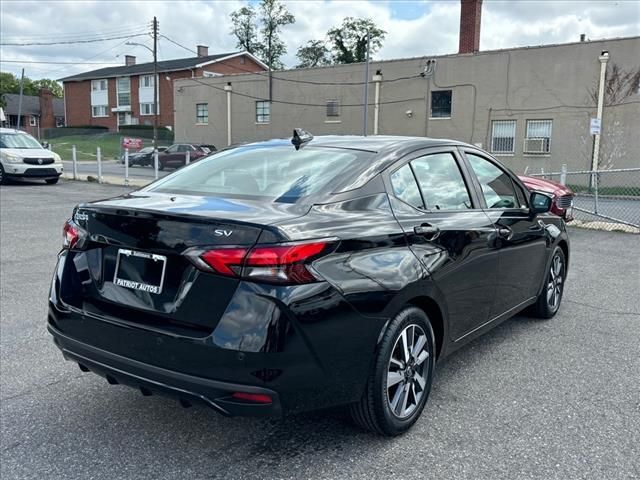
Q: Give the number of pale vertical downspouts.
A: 3